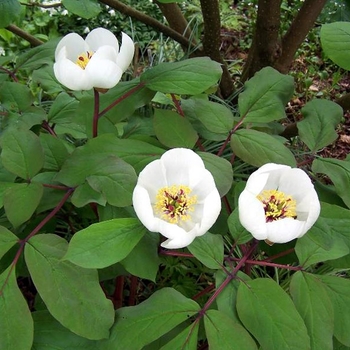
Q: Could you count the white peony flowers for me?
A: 3